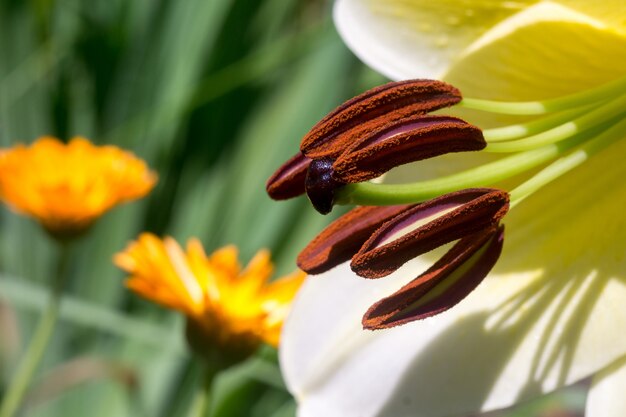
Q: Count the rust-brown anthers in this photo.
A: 6